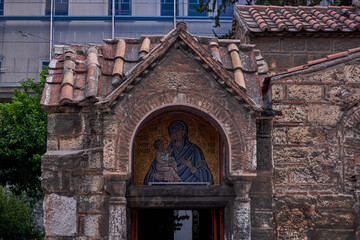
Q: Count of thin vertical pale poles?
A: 3